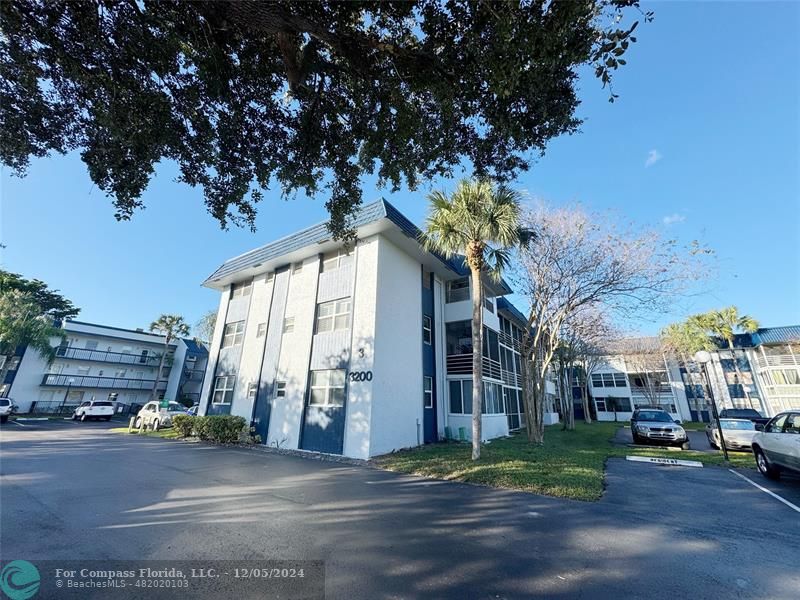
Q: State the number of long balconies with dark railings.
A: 2